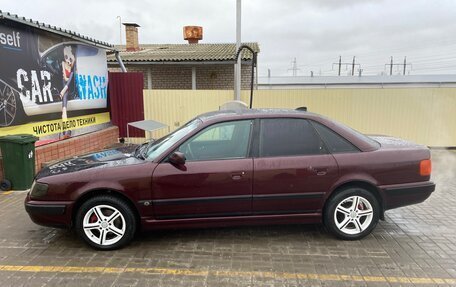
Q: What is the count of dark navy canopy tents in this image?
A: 0